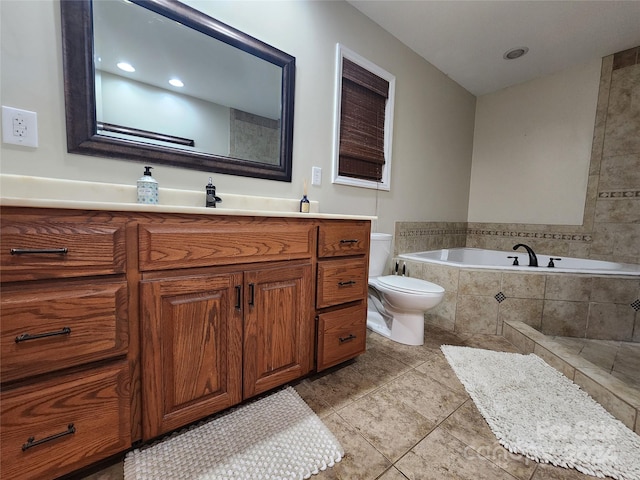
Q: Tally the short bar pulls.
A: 5